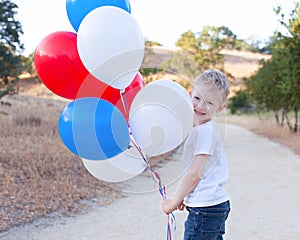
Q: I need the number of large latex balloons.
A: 7